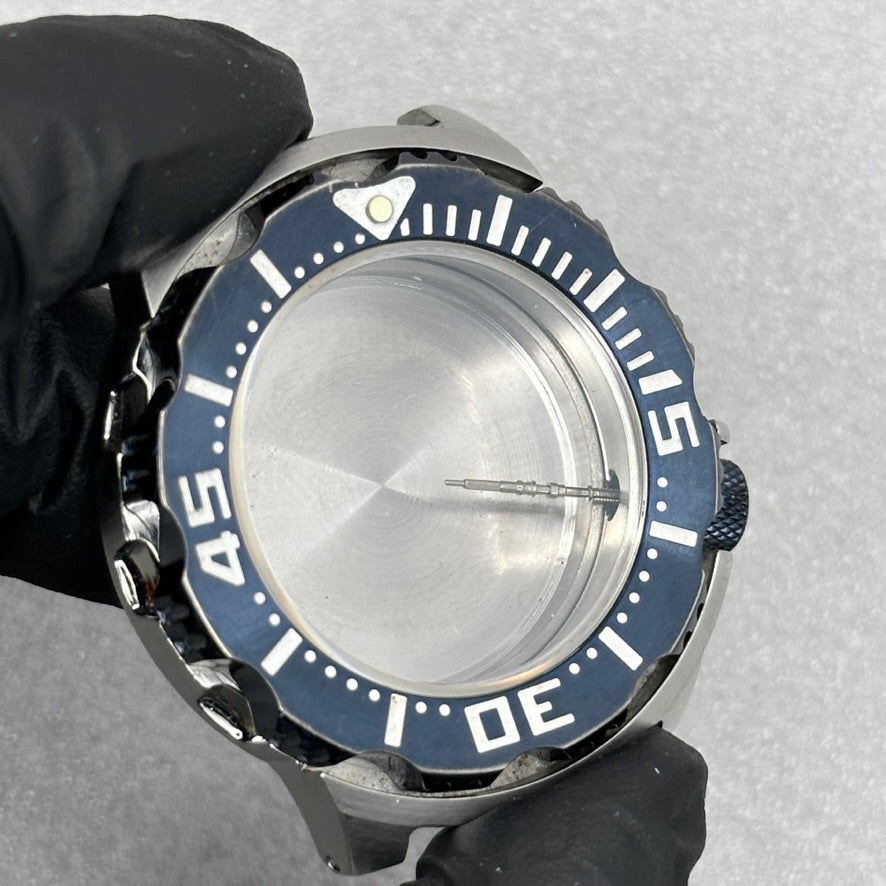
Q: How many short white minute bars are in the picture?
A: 11